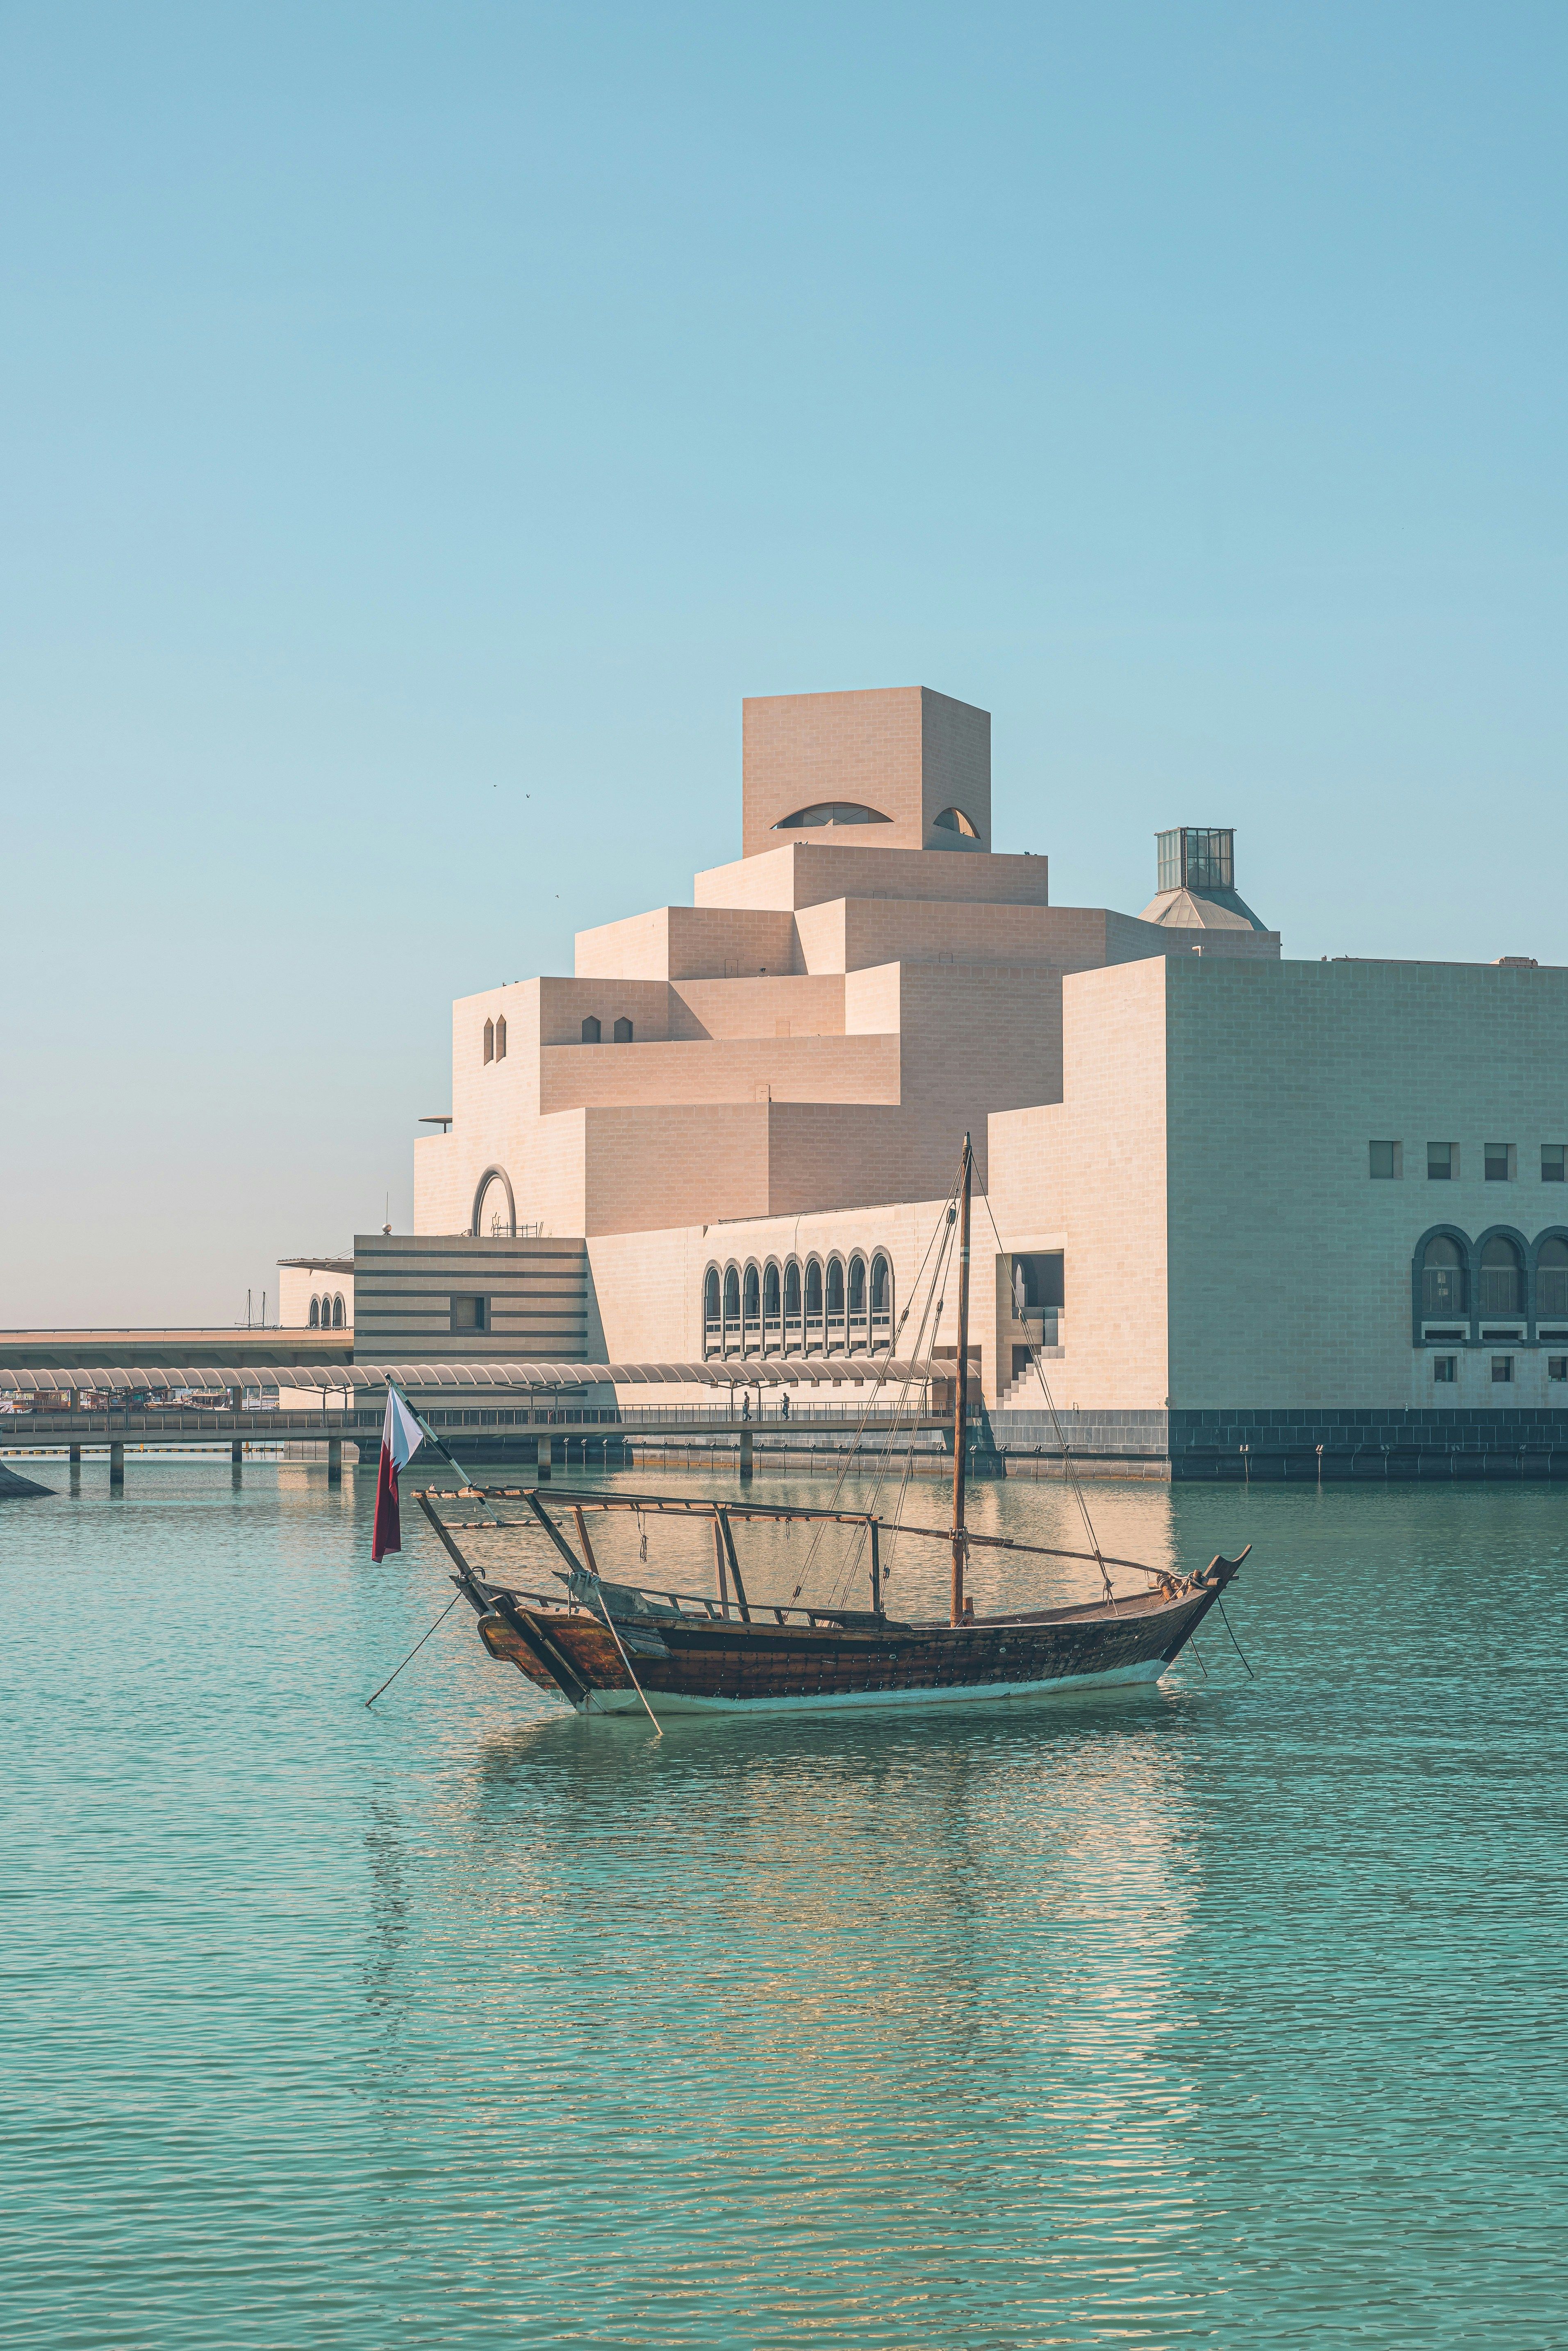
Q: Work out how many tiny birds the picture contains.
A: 3